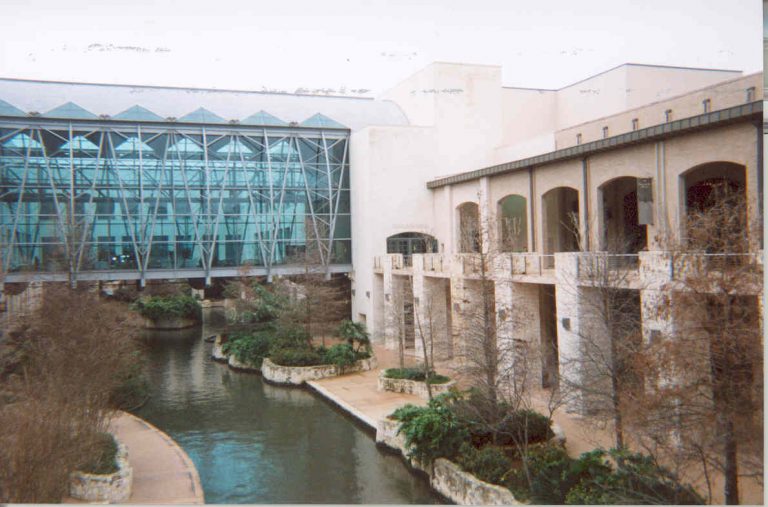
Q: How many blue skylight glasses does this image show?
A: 6